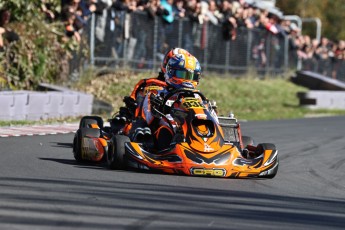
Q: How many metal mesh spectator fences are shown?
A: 1